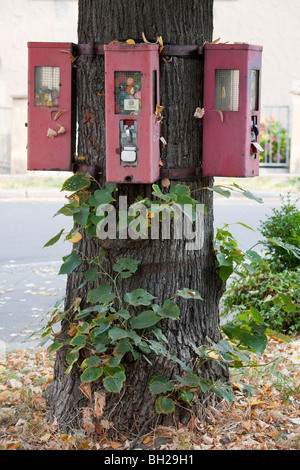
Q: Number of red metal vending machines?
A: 3